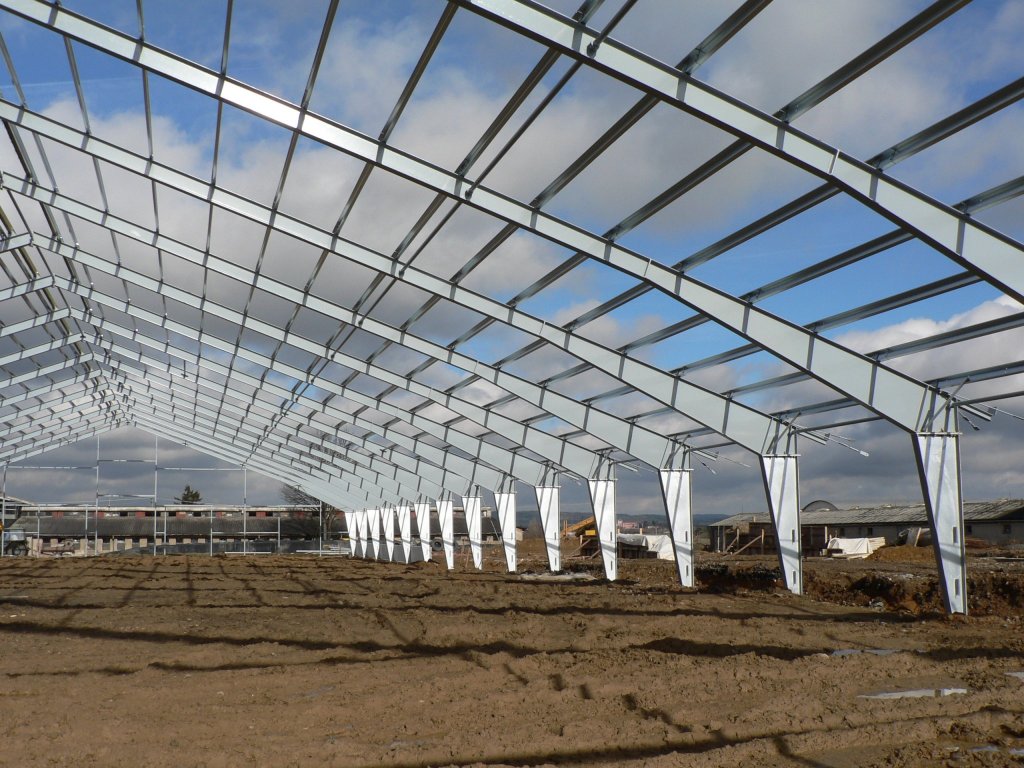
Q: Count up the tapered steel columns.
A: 14